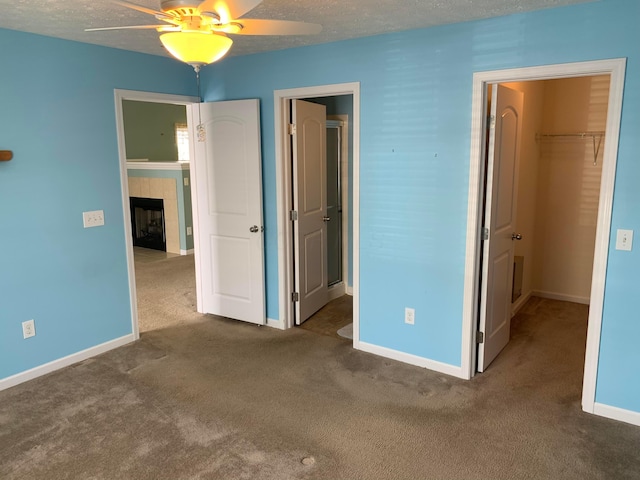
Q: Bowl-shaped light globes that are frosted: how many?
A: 1